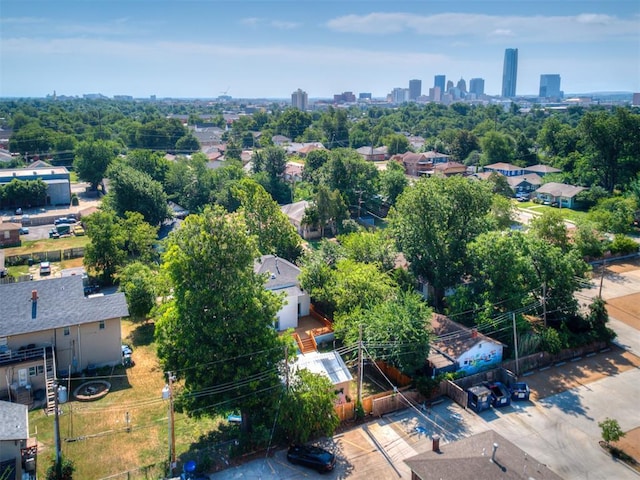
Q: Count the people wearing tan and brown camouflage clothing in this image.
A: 0